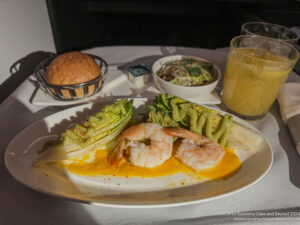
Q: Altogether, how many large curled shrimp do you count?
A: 2